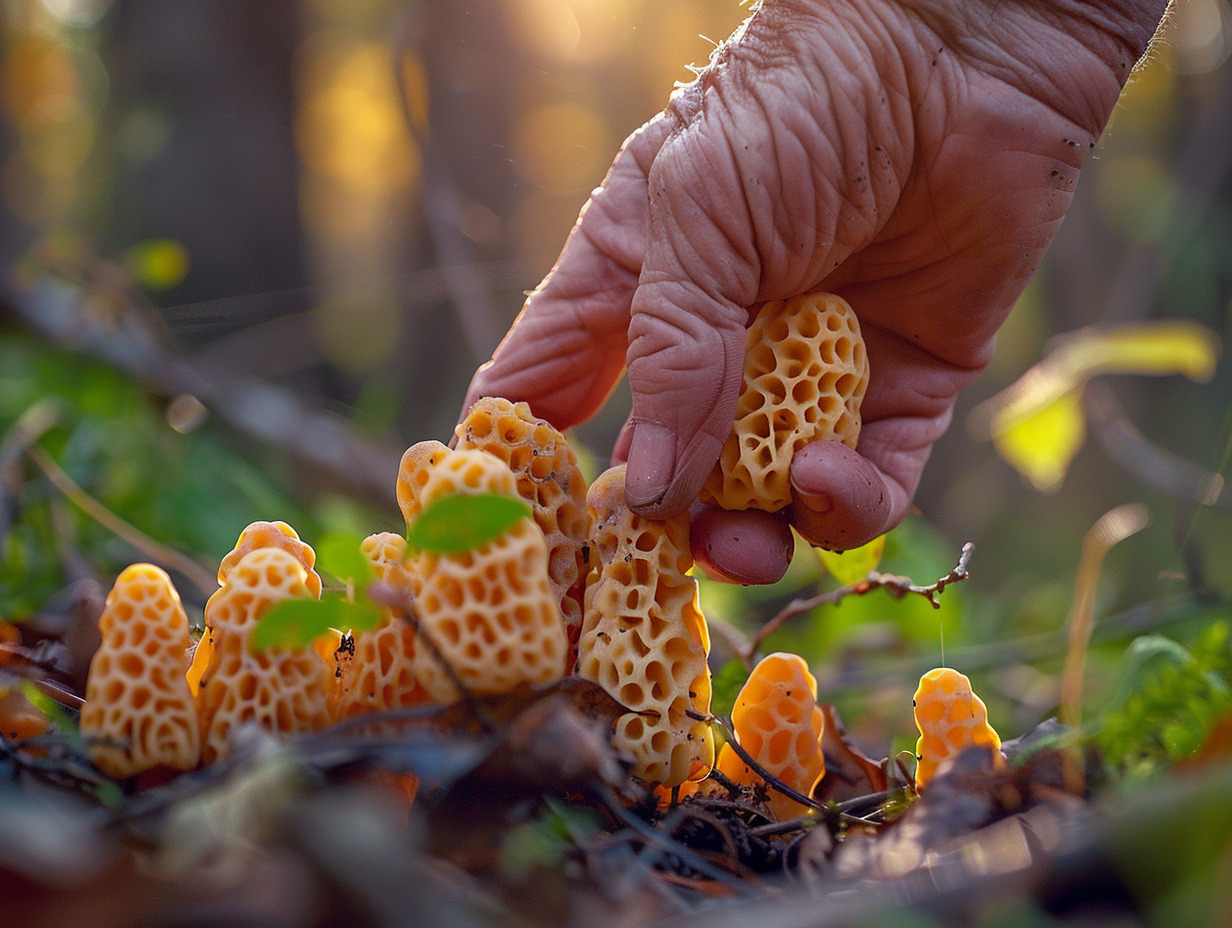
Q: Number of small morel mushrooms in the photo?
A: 2